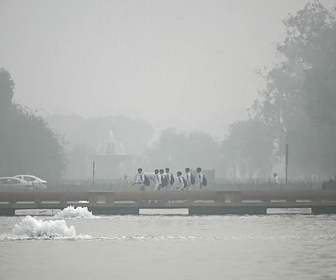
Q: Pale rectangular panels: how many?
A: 3